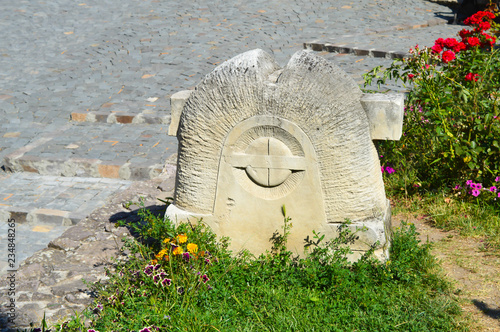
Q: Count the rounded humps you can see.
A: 2